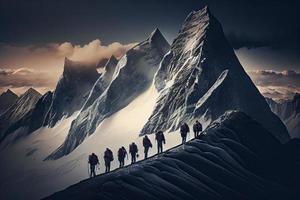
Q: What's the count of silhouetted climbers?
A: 8